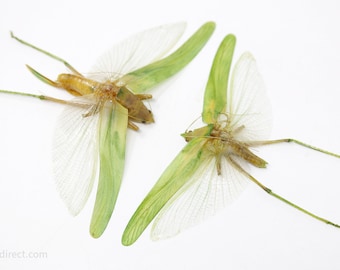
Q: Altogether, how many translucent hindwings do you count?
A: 4